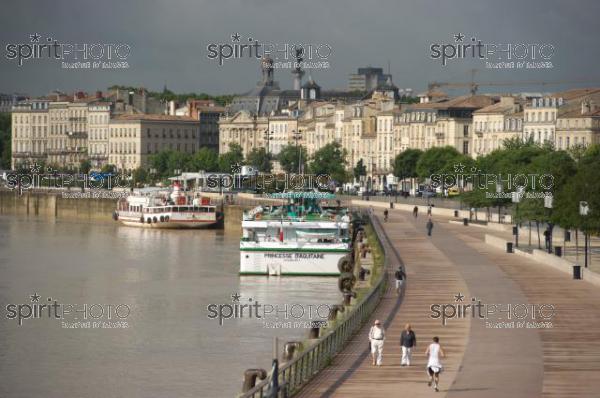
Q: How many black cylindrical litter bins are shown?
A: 8